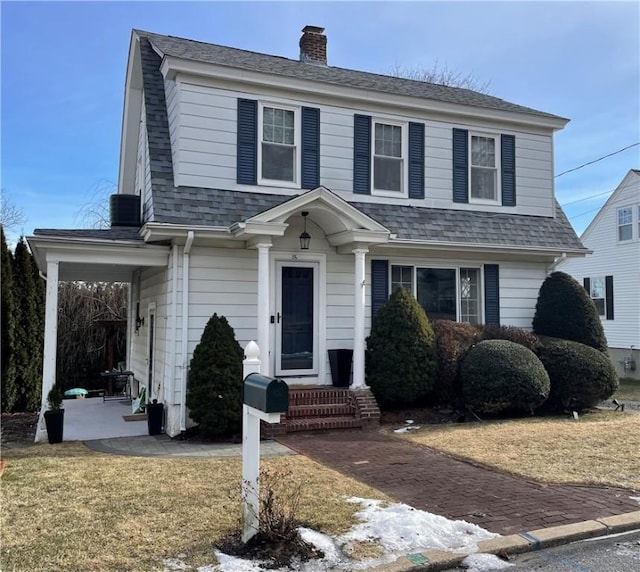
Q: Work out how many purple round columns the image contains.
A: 0